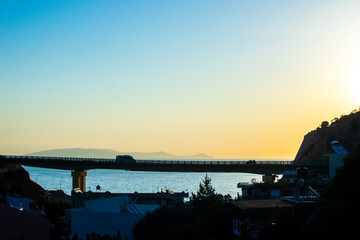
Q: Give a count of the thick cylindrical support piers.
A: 2